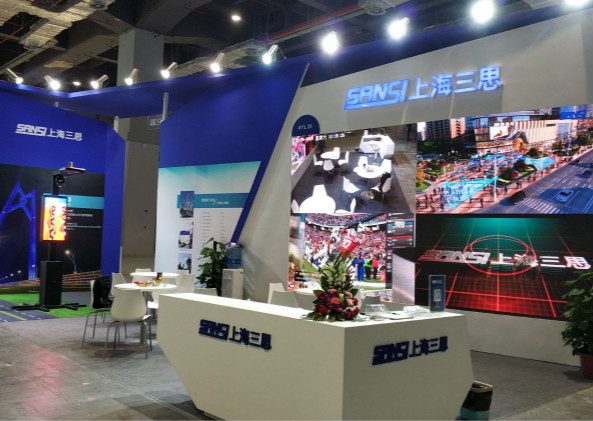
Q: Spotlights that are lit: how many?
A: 11